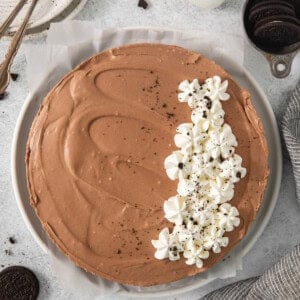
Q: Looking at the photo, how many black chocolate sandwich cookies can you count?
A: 3